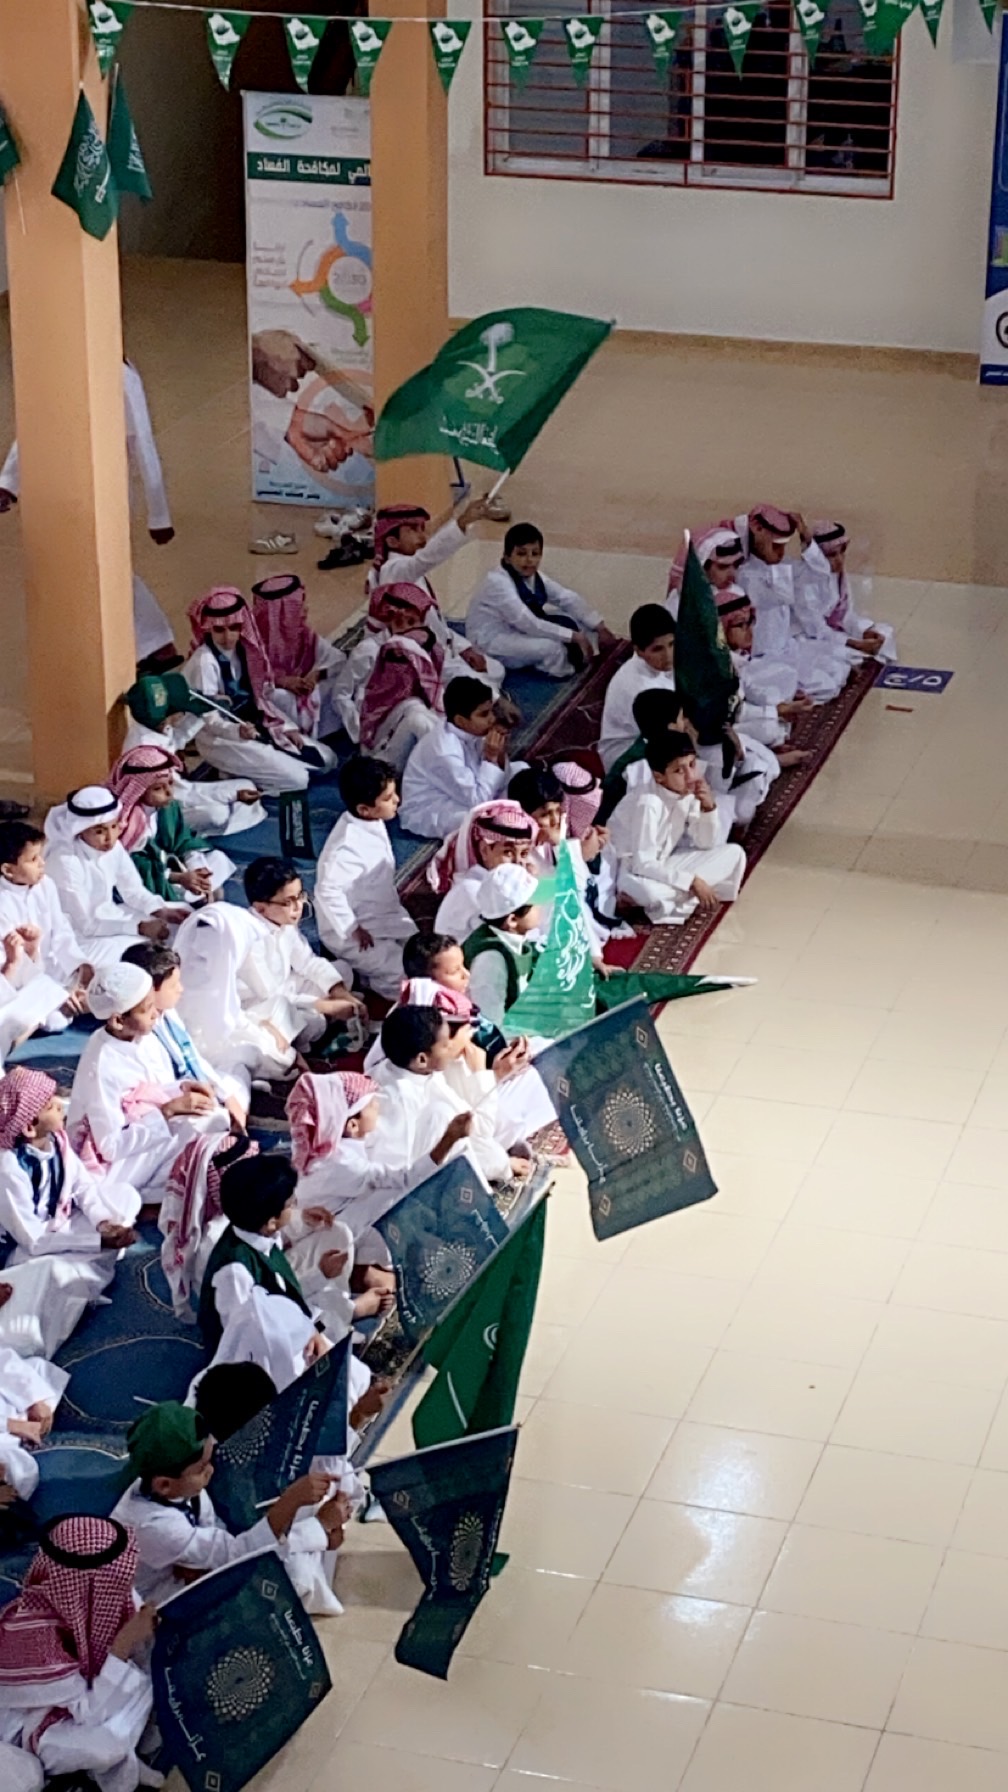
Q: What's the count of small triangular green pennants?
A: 13